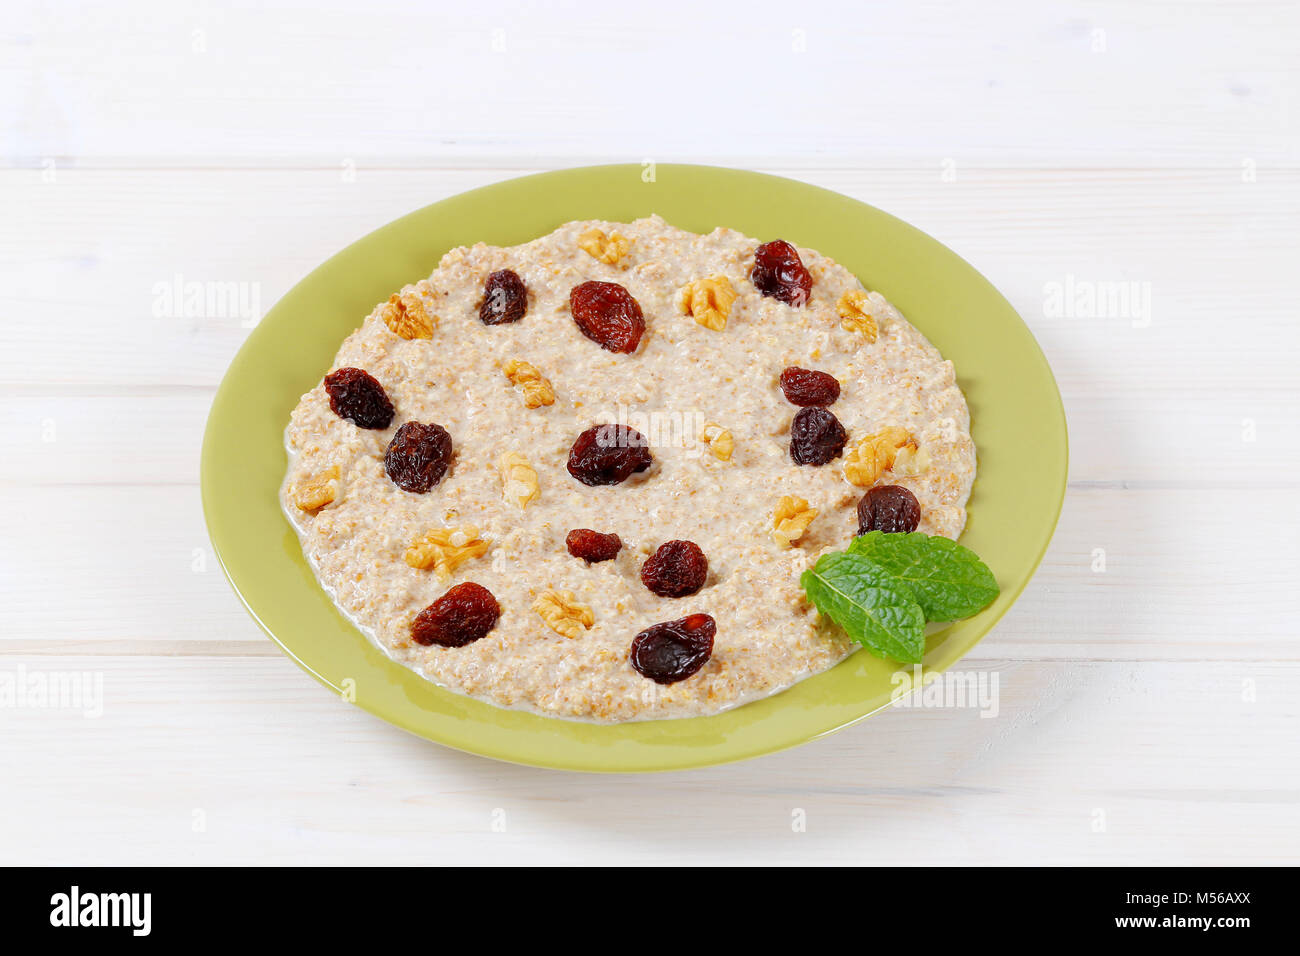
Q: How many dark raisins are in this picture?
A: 13